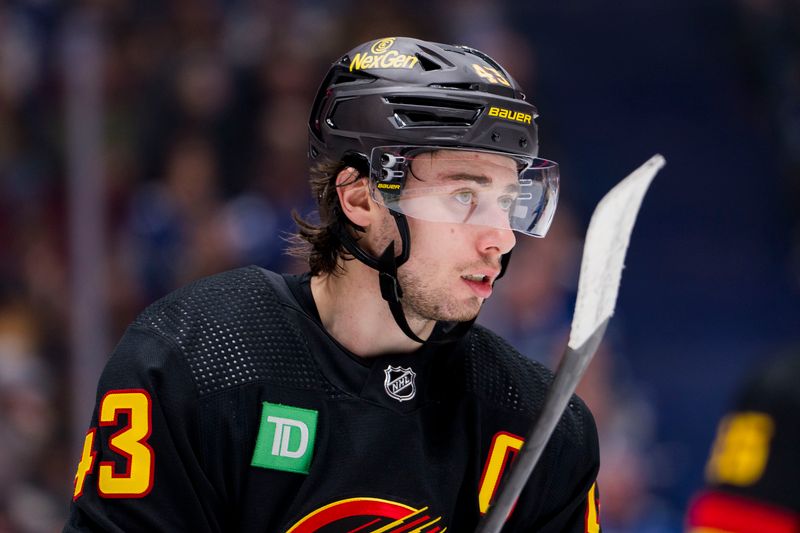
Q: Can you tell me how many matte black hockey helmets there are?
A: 1